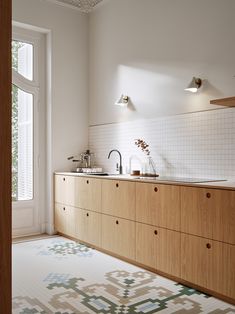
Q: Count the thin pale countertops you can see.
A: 1